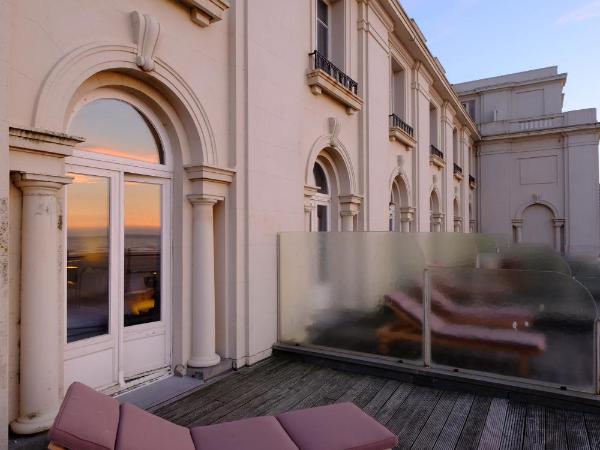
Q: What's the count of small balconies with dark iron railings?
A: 5